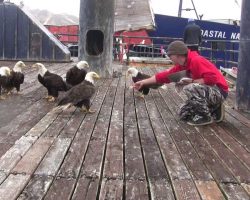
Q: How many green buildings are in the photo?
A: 0